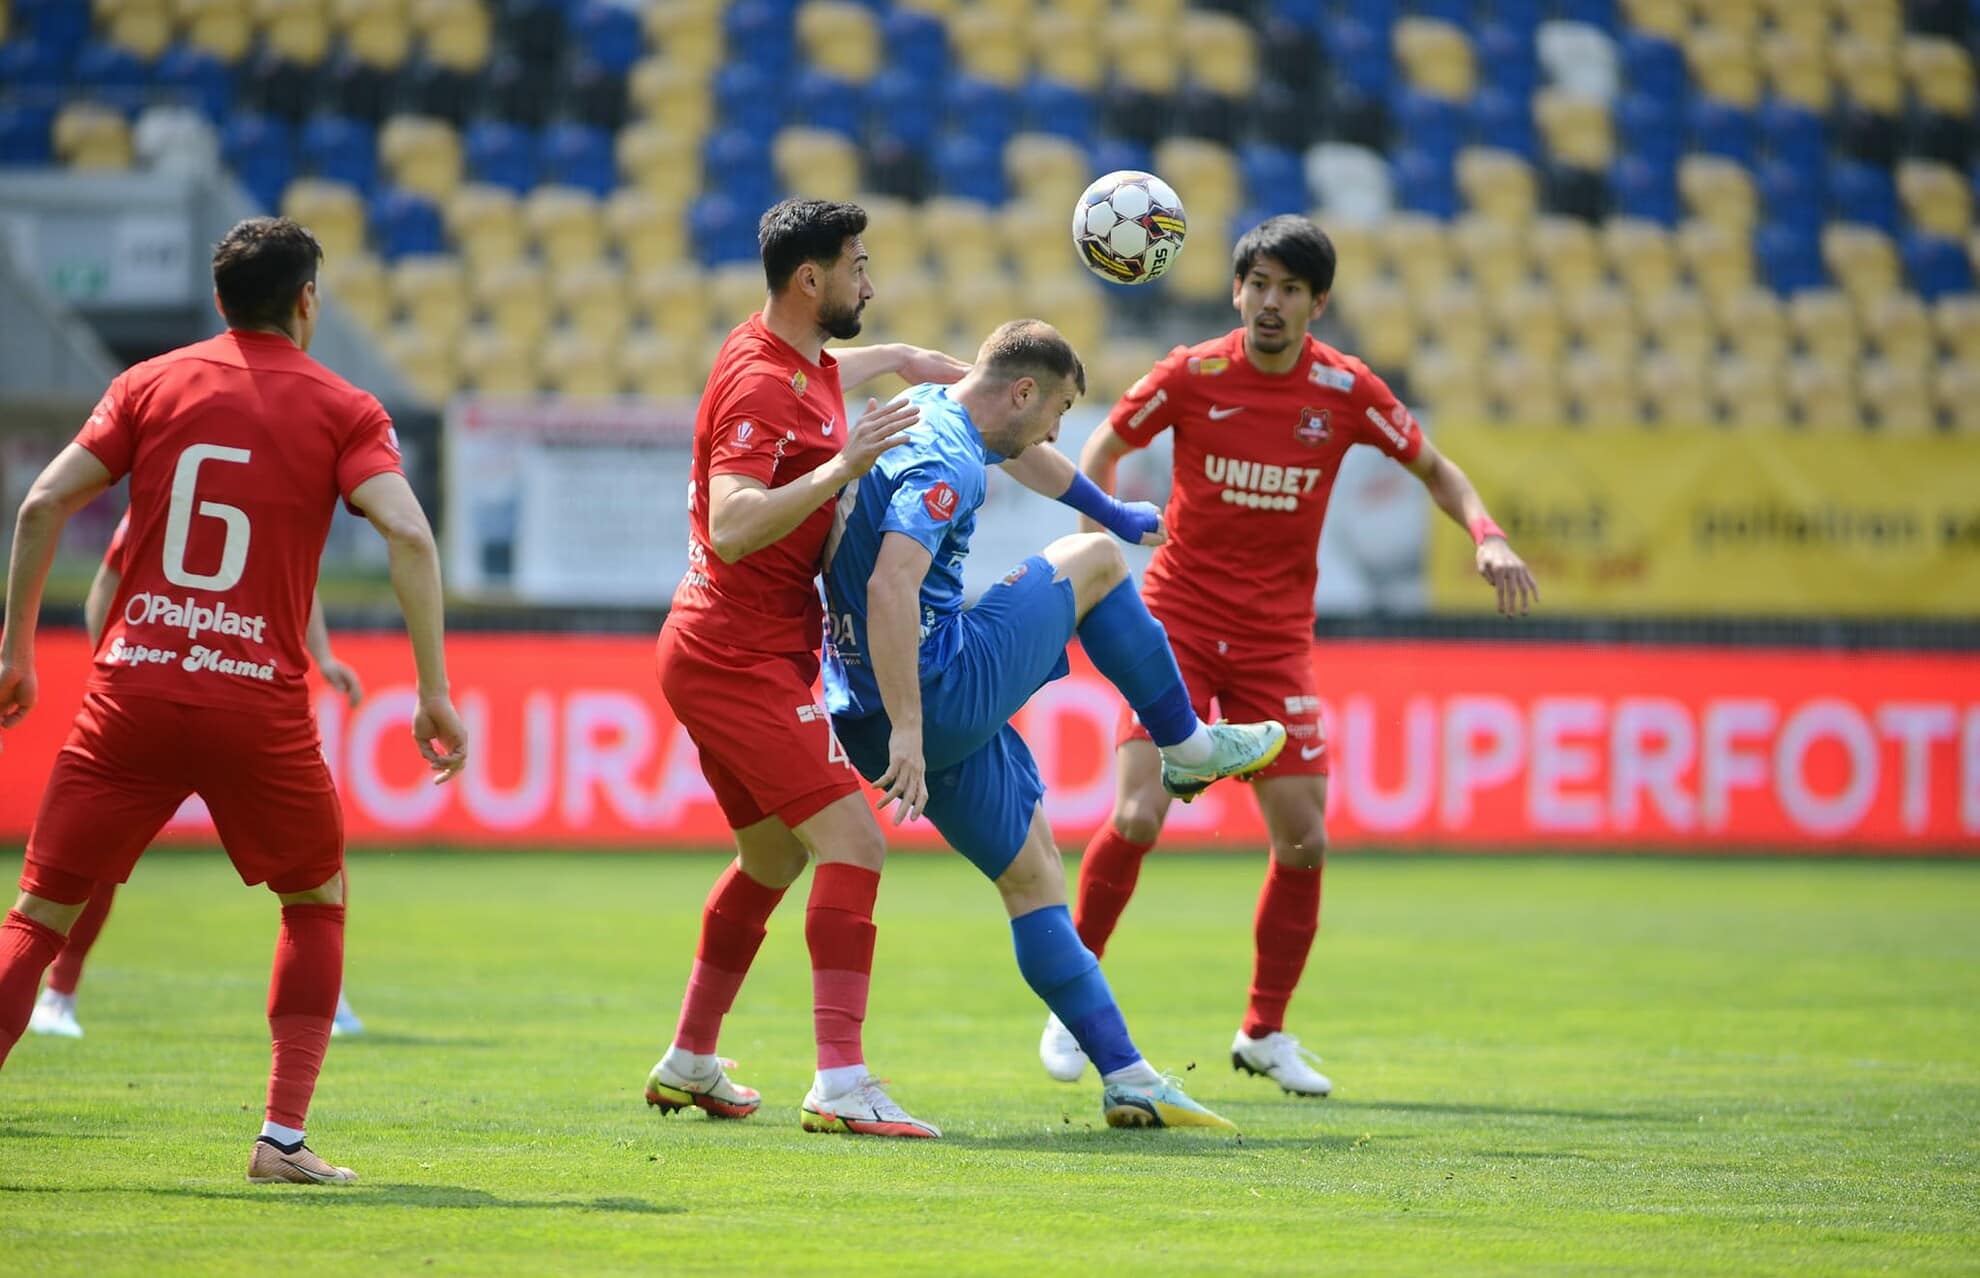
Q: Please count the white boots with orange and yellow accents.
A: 2